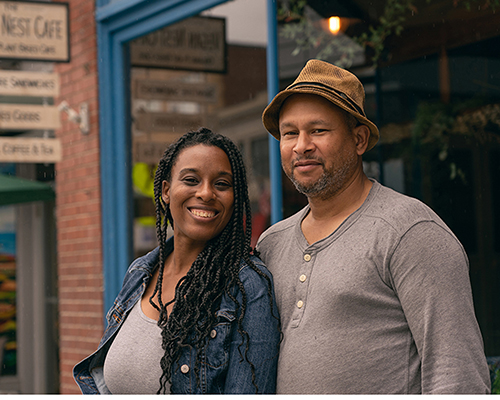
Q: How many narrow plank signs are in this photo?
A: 3